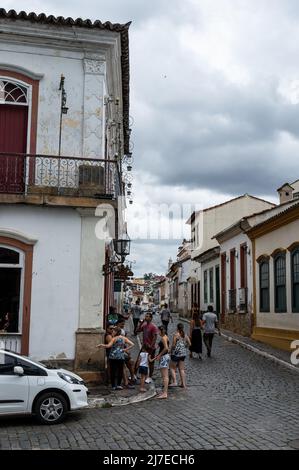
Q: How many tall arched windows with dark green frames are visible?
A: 3